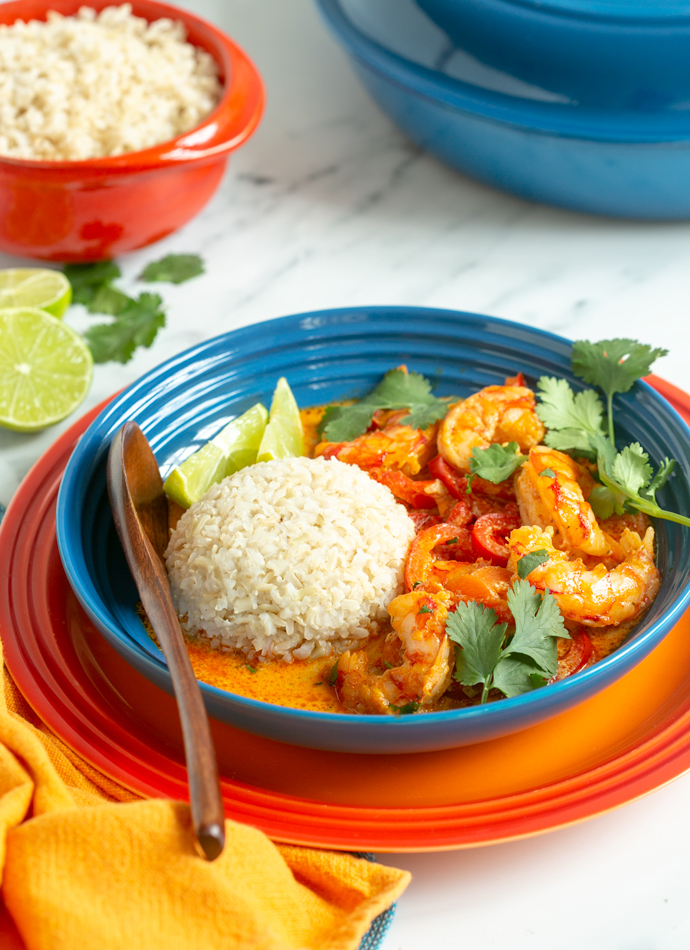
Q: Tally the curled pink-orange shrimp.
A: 5